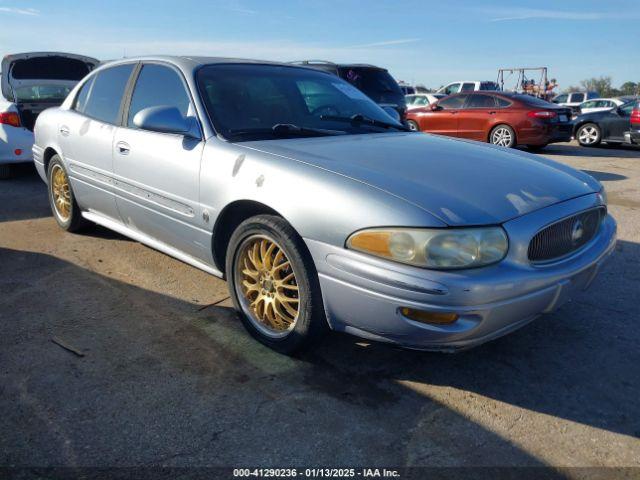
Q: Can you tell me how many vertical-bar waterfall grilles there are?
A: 1